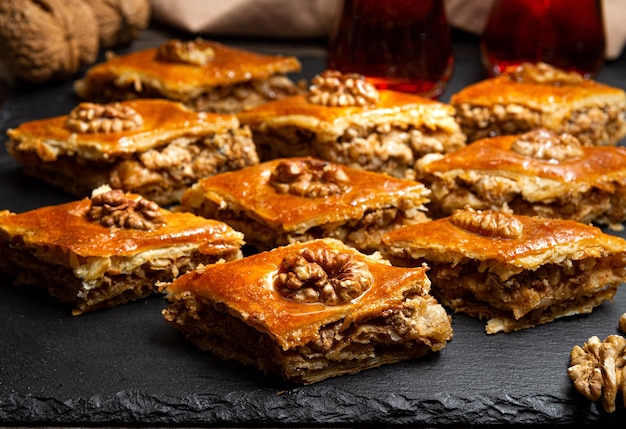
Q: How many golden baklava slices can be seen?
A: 9